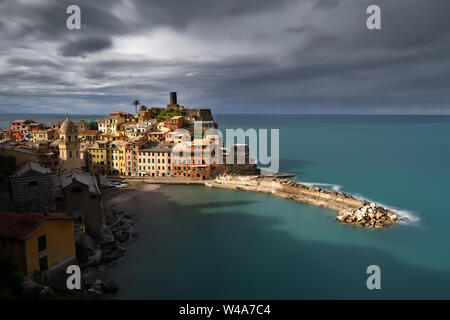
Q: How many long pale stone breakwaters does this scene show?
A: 1